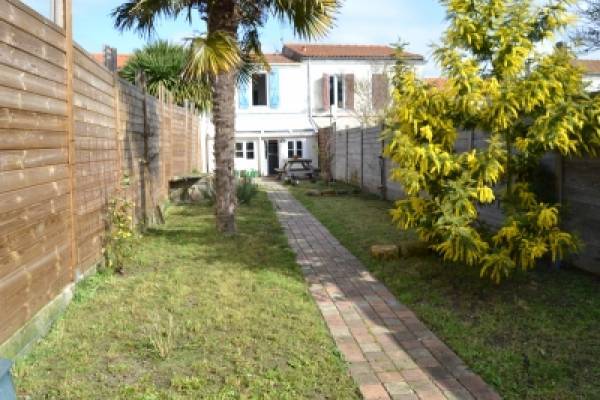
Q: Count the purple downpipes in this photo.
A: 0